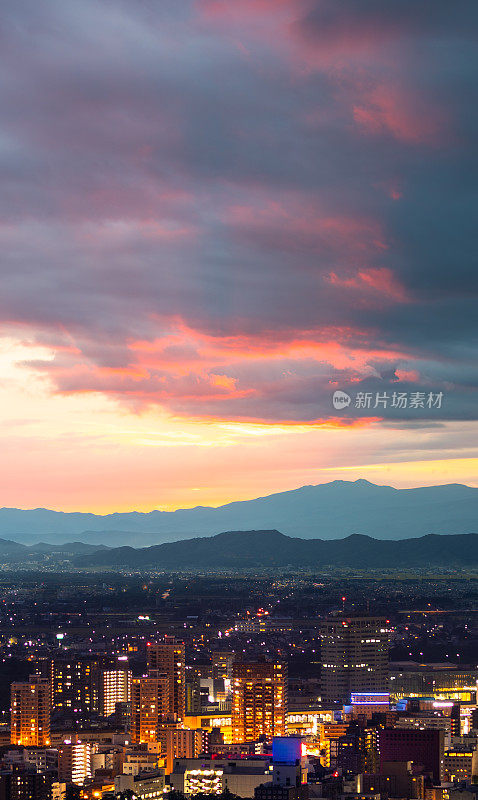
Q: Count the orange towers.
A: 4